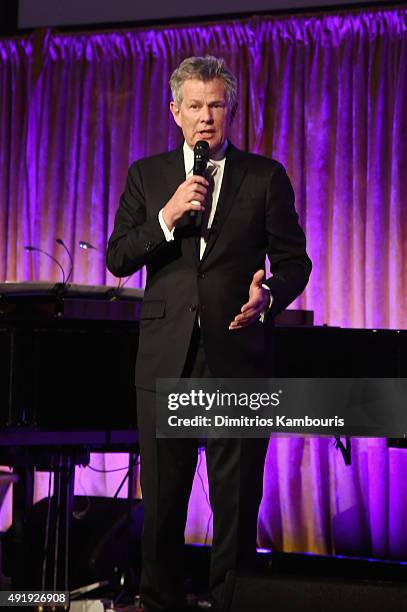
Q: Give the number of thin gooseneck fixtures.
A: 3